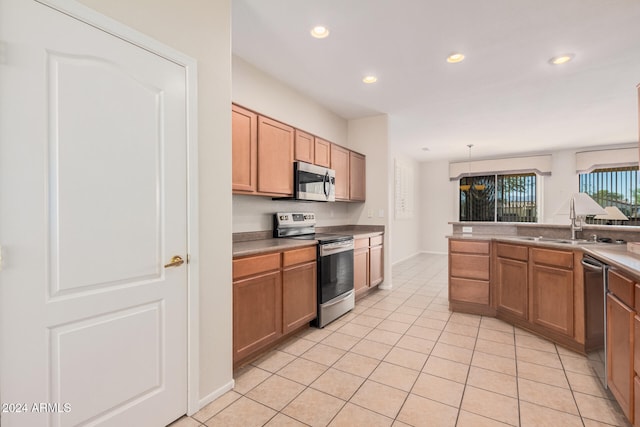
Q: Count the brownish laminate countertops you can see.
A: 3